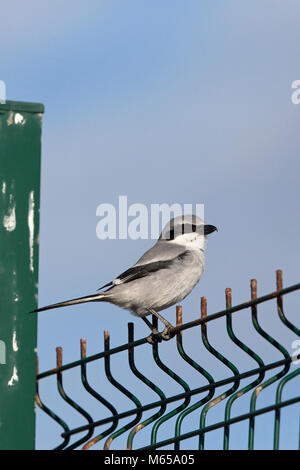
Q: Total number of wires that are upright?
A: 11